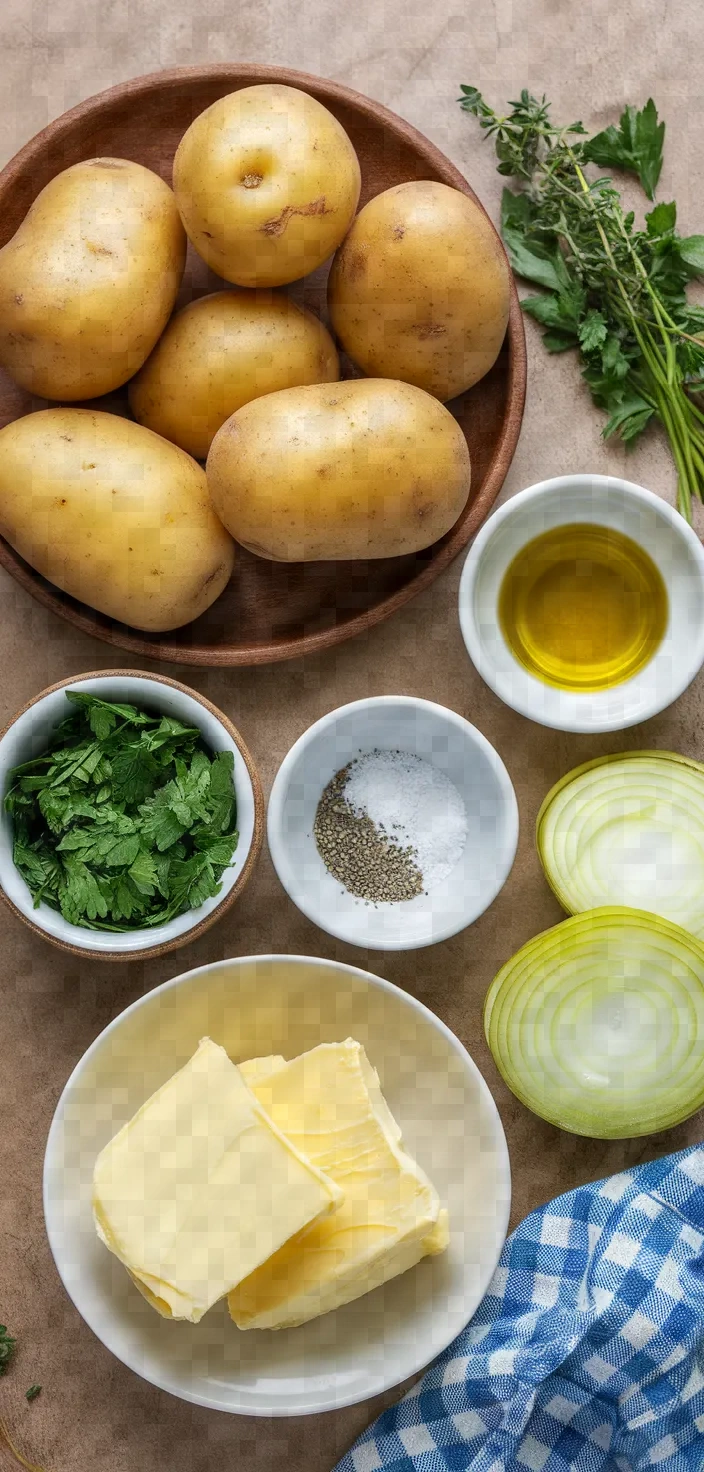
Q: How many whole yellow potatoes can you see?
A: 6